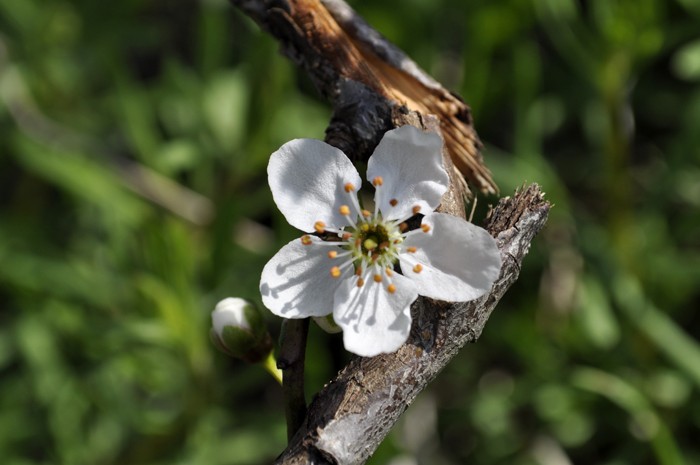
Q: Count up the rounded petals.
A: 5